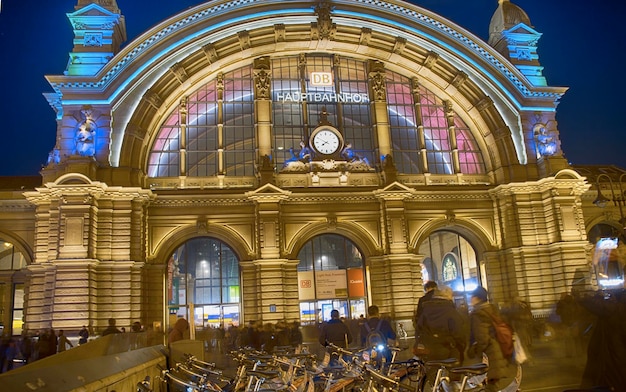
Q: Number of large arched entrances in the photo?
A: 3